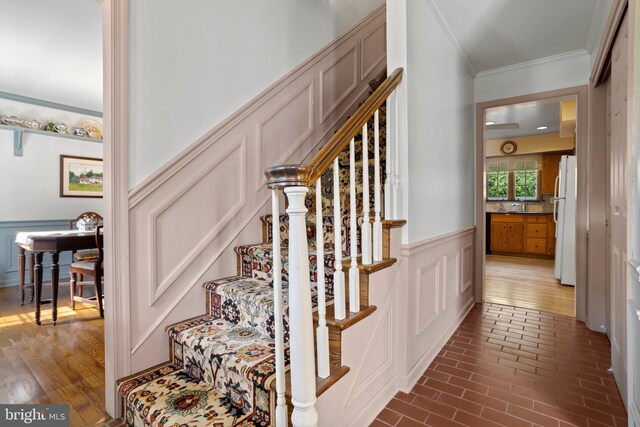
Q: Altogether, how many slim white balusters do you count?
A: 8